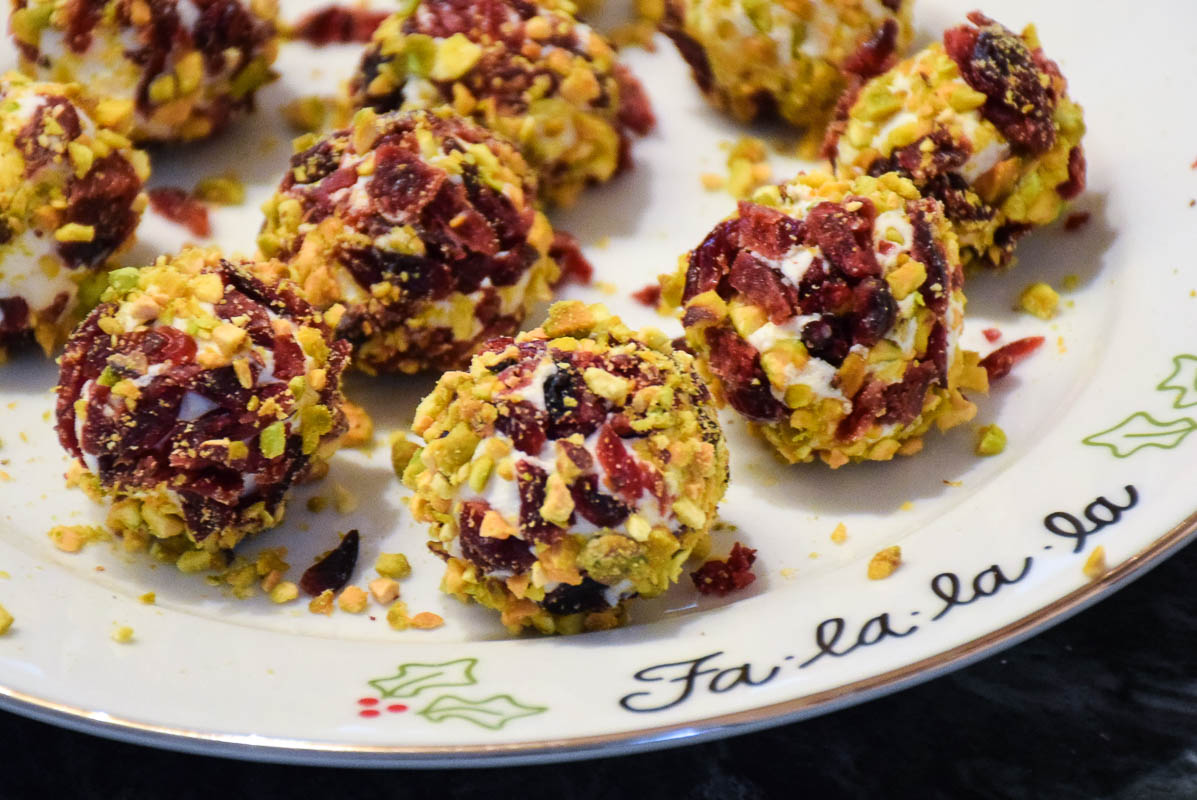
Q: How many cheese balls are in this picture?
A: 9